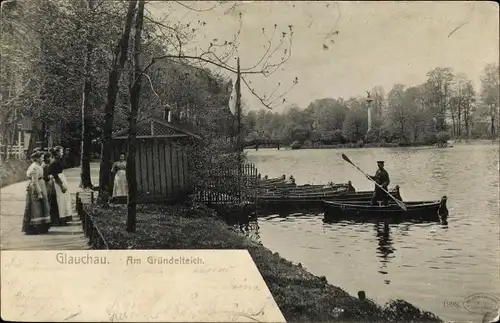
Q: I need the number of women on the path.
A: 3